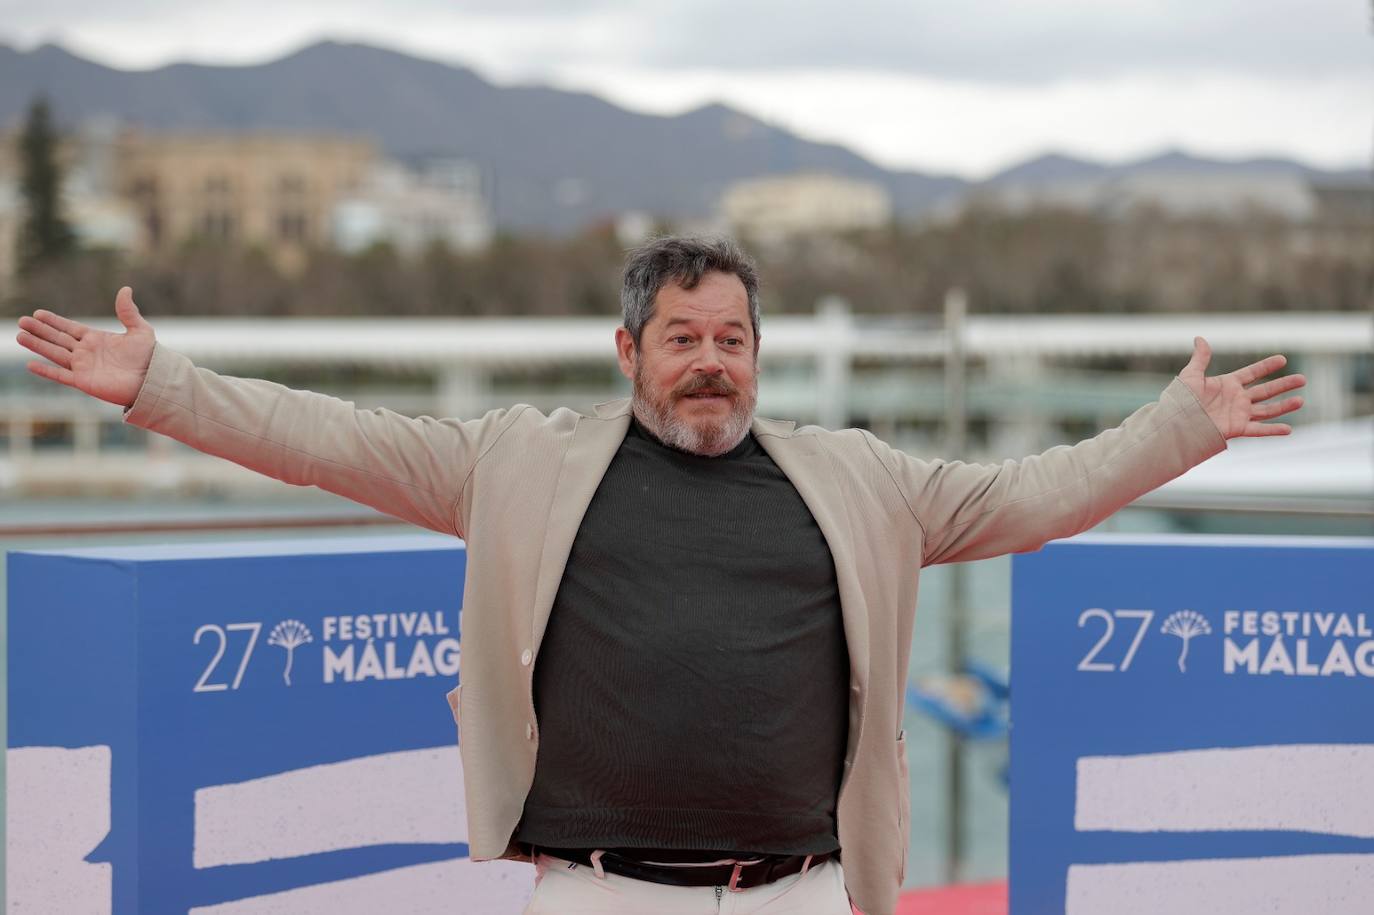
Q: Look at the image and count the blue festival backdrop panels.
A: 2